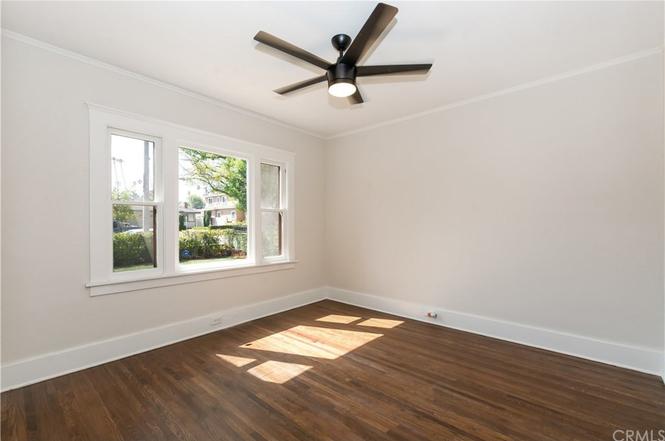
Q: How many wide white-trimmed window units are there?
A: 1